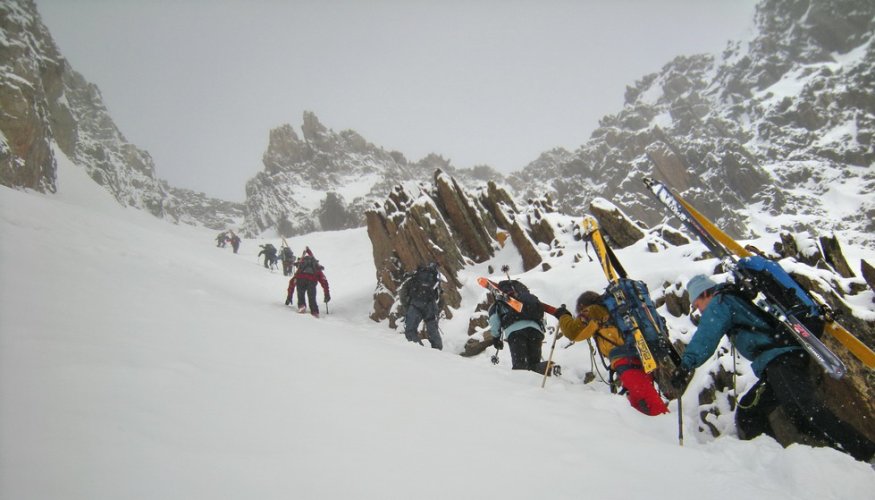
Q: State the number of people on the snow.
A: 9